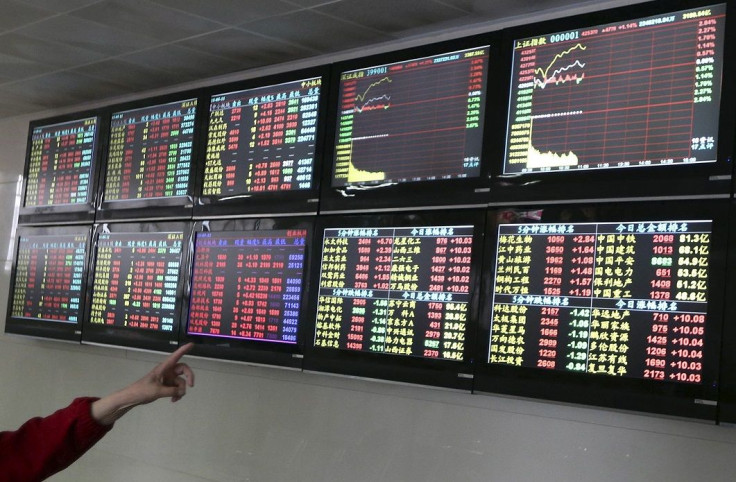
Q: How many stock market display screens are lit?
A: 10